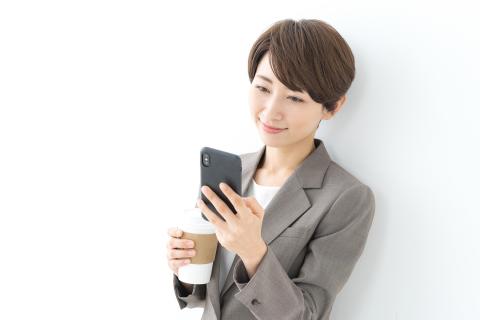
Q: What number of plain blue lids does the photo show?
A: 0